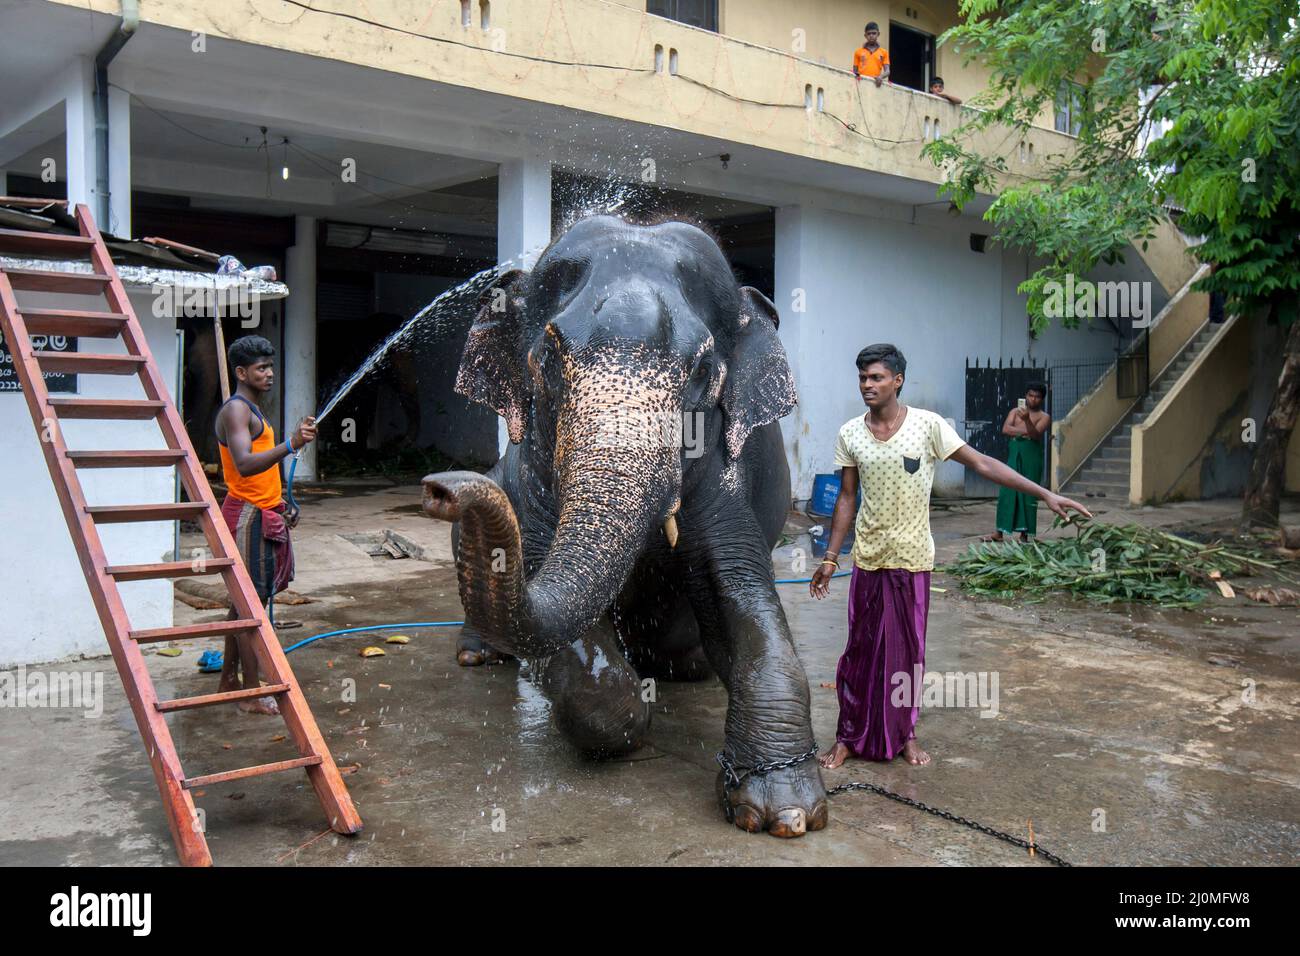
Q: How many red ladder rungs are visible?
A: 11